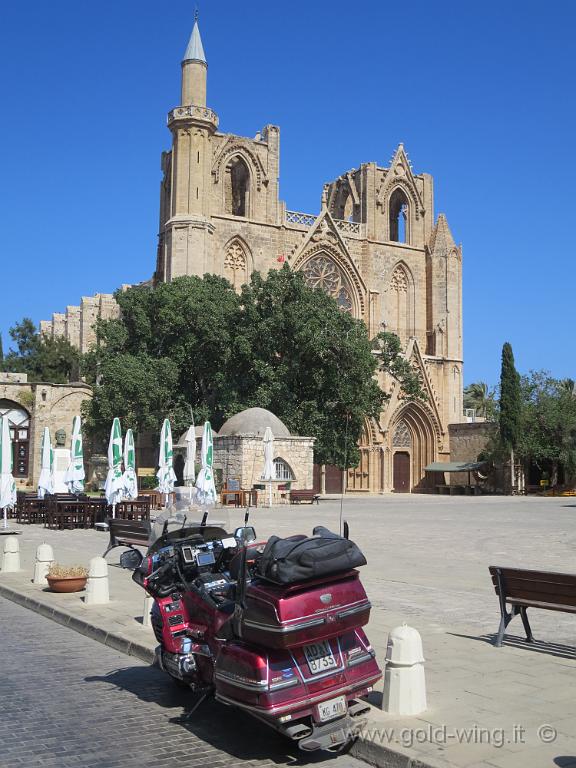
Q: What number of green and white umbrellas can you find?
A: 7